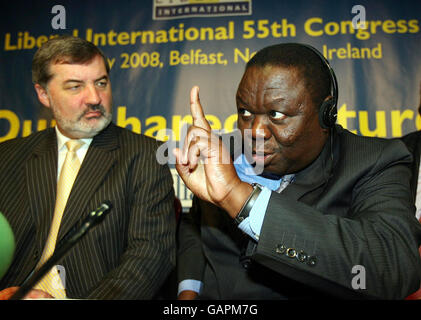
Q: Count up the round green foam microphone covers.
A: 1